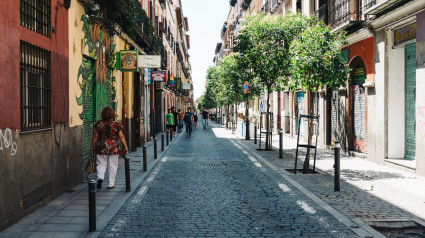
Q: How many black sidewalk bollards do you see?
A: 10